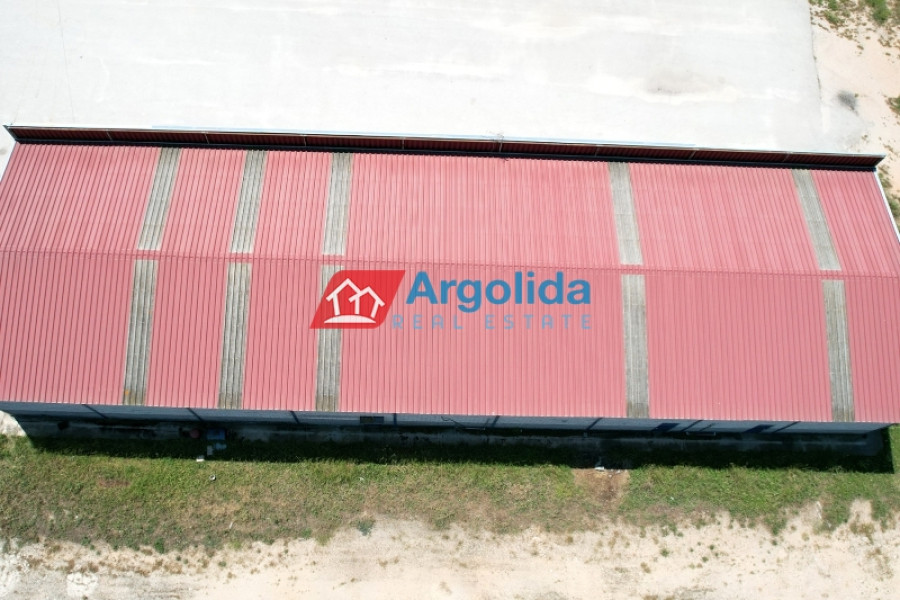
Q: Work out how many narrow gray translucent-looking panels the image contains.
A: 10